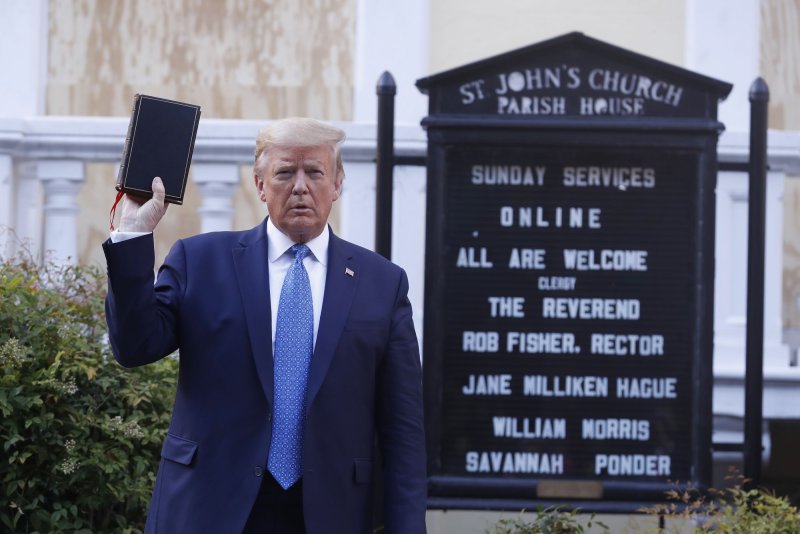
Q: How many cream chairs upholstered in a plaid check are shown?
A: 0